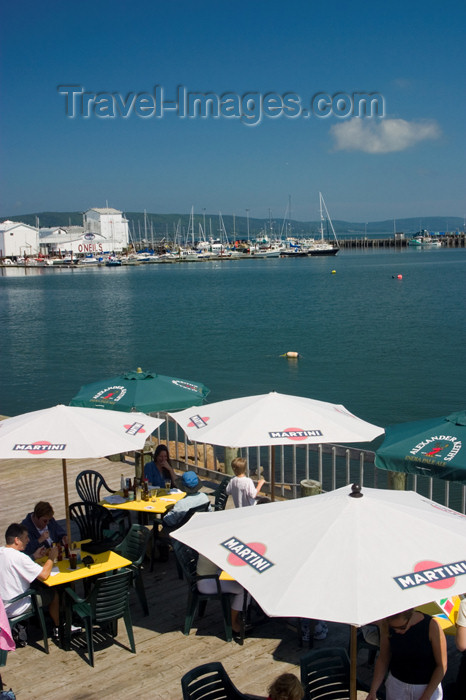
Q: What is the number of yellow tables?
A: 4